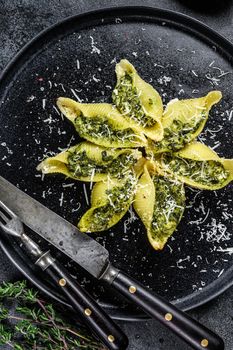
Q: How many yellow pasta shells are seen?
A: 7